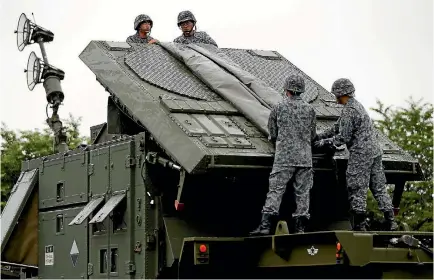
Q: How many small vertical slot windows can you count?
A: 4